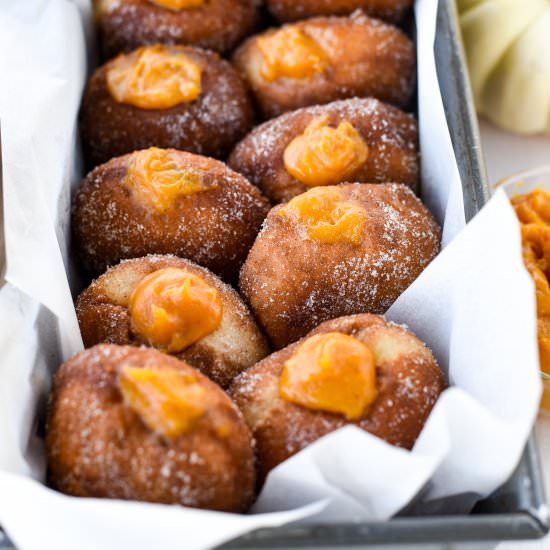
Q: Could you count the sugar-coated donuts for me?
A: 10